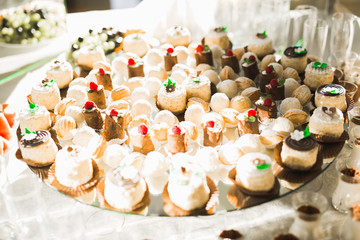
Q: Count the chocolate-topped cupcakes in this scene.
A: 4